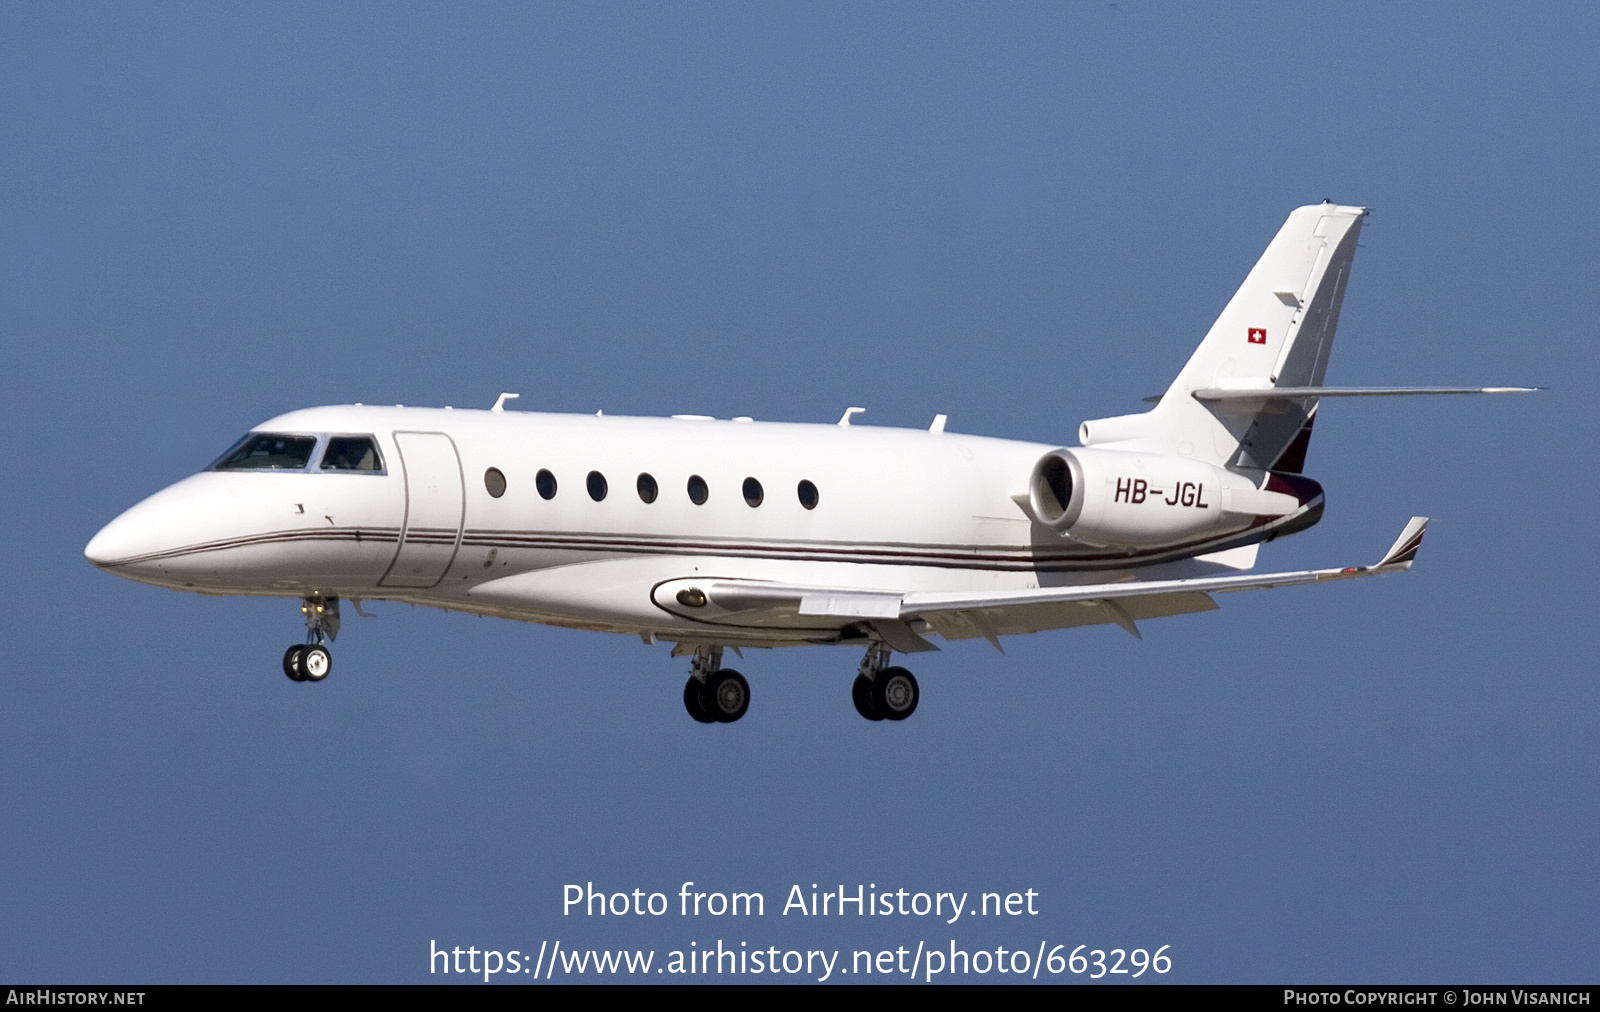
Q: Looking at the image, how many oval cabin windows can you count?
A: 7